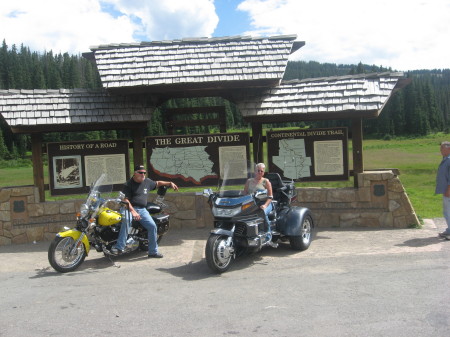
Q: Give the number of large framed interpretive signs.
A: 3